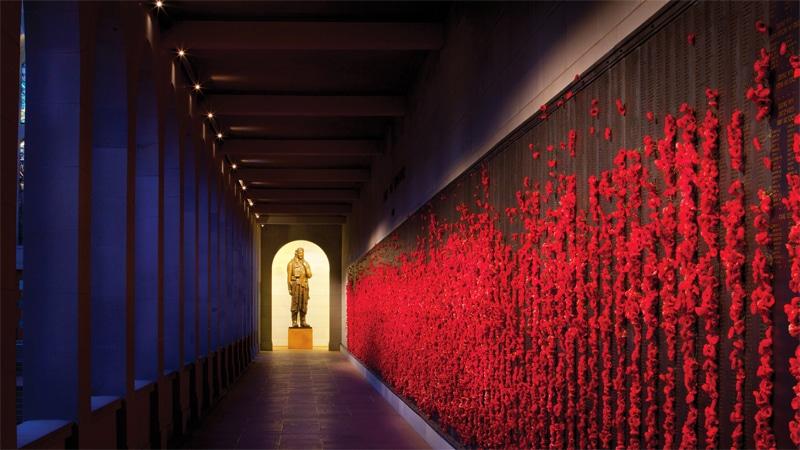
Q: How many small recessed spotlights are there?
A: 10